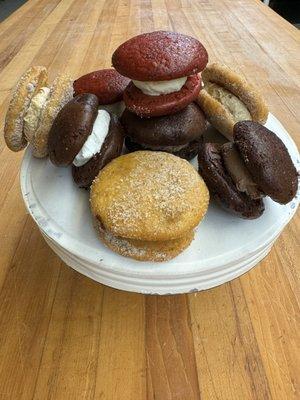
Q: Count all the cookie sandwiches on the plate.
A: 8